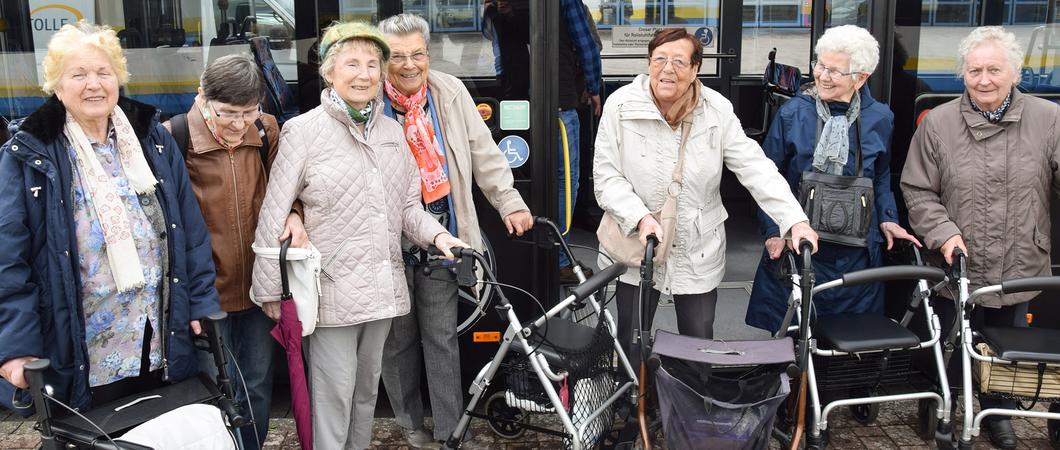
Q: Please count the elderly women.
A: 7